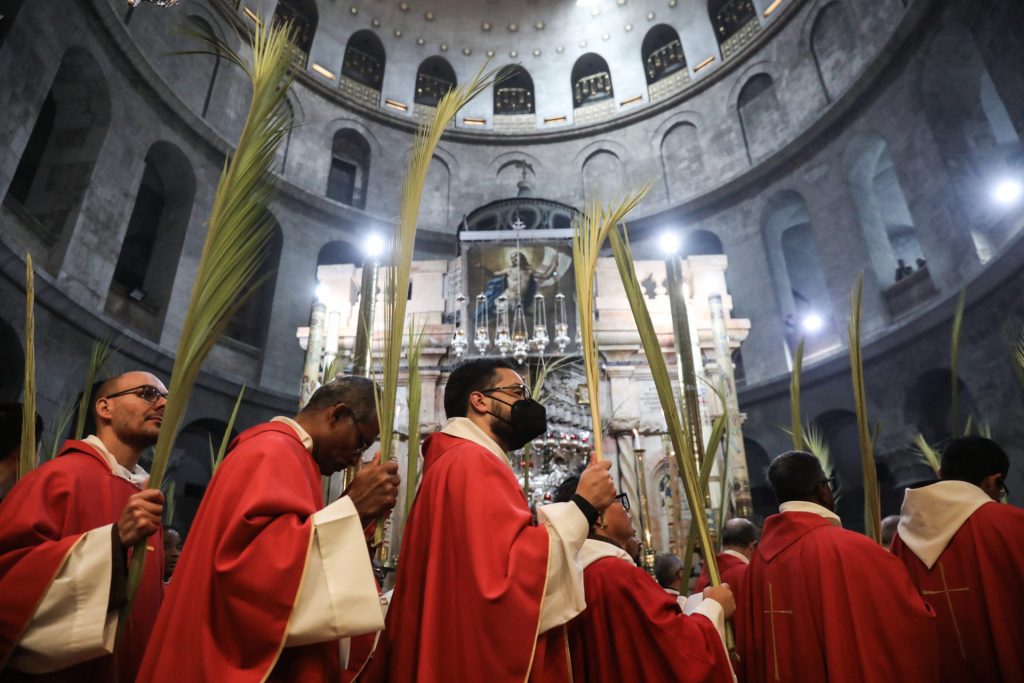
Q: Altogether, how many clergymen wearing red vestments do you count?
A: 7